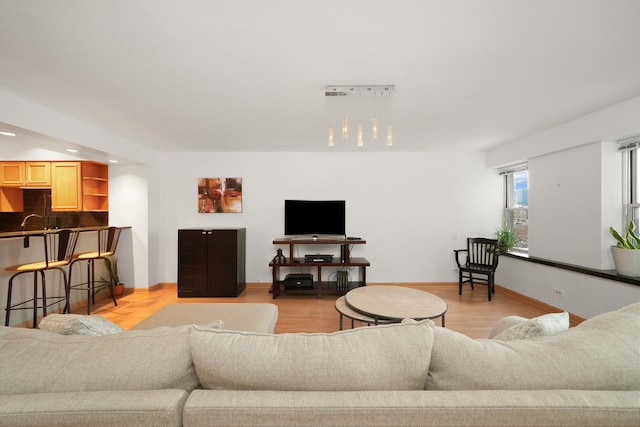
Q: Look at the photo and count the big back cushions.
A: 3